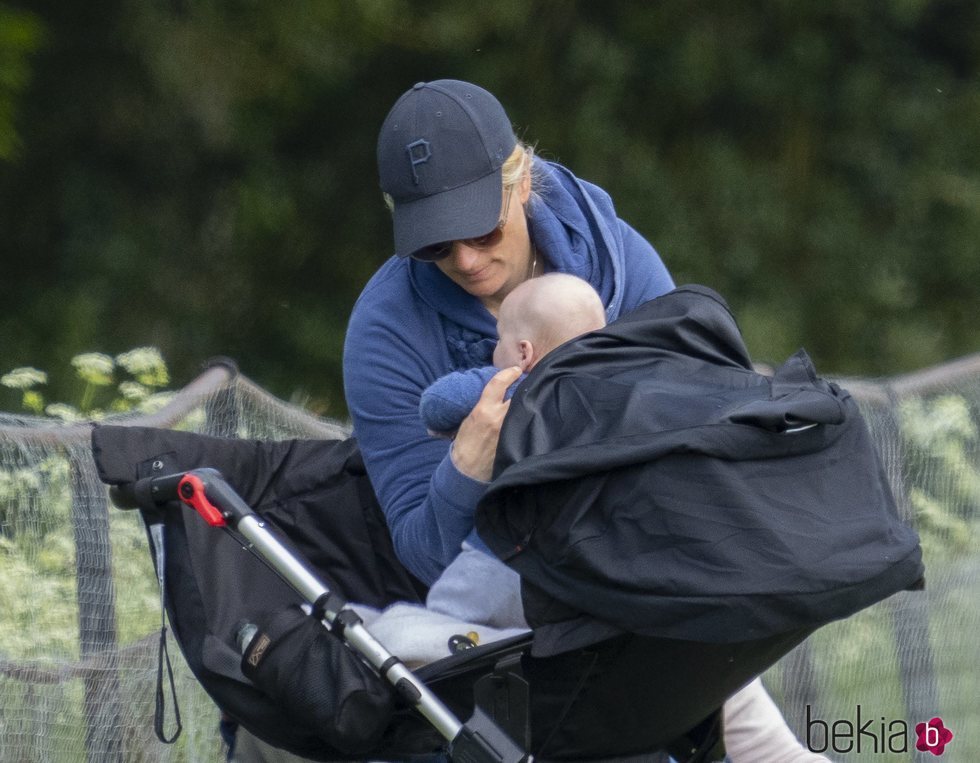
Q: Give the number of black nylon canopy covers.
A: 1